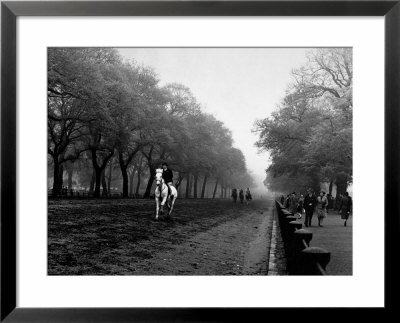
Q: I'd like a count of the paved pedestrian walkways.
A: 1